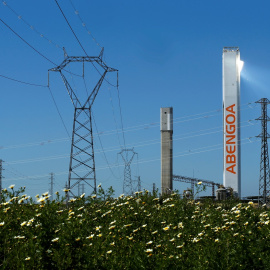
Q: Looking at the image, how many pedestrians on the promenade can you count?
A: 0